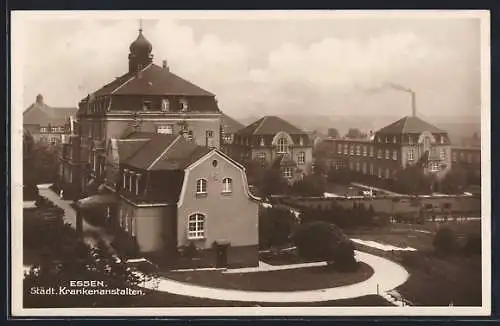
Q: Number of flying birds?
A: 0